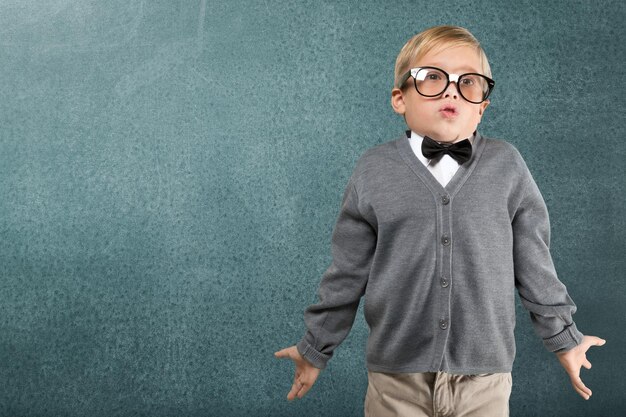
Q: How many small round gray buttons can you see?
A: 4